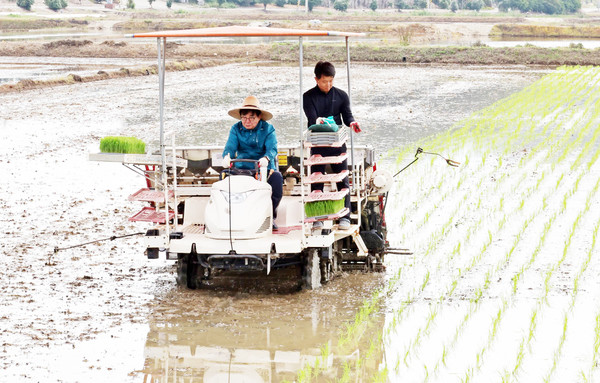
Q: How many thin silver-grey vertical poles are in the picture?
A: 4